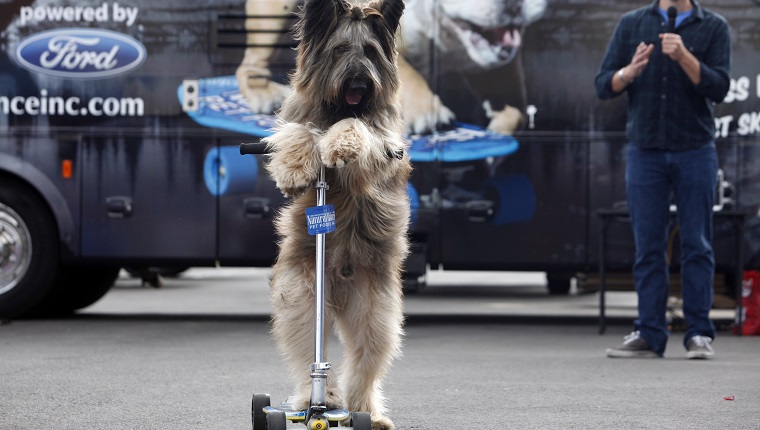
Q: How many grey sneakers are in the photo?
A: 2